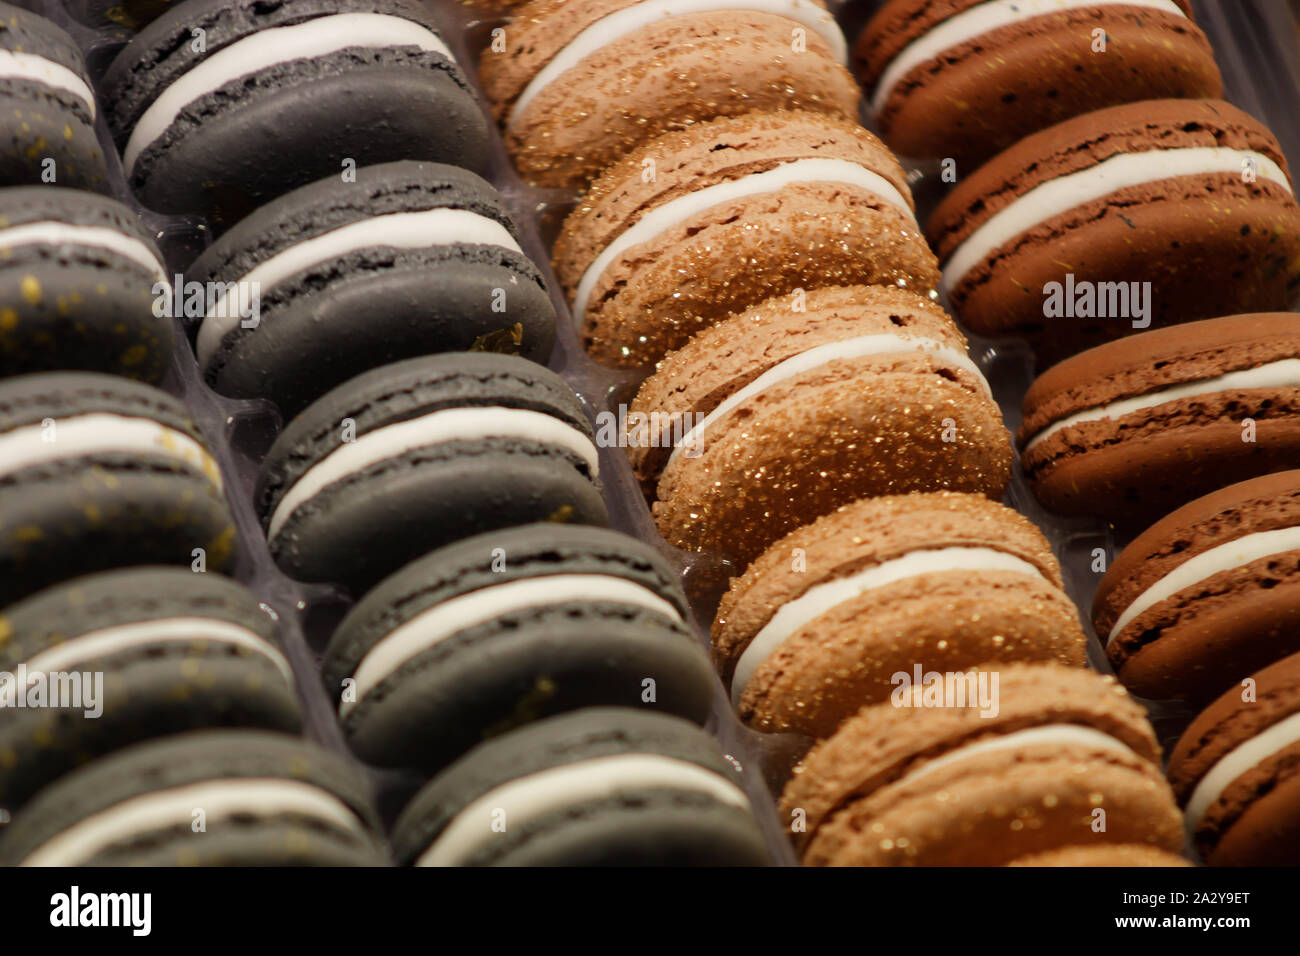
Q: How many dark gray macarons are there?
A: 10